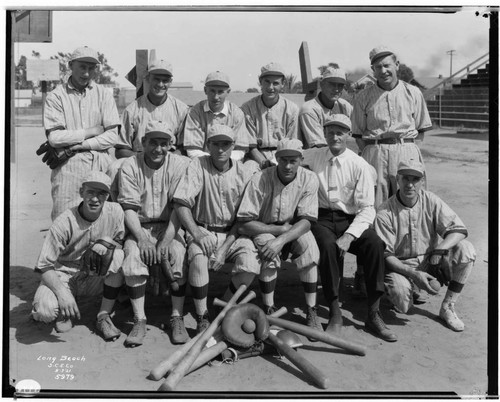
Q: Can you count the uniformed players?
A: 11